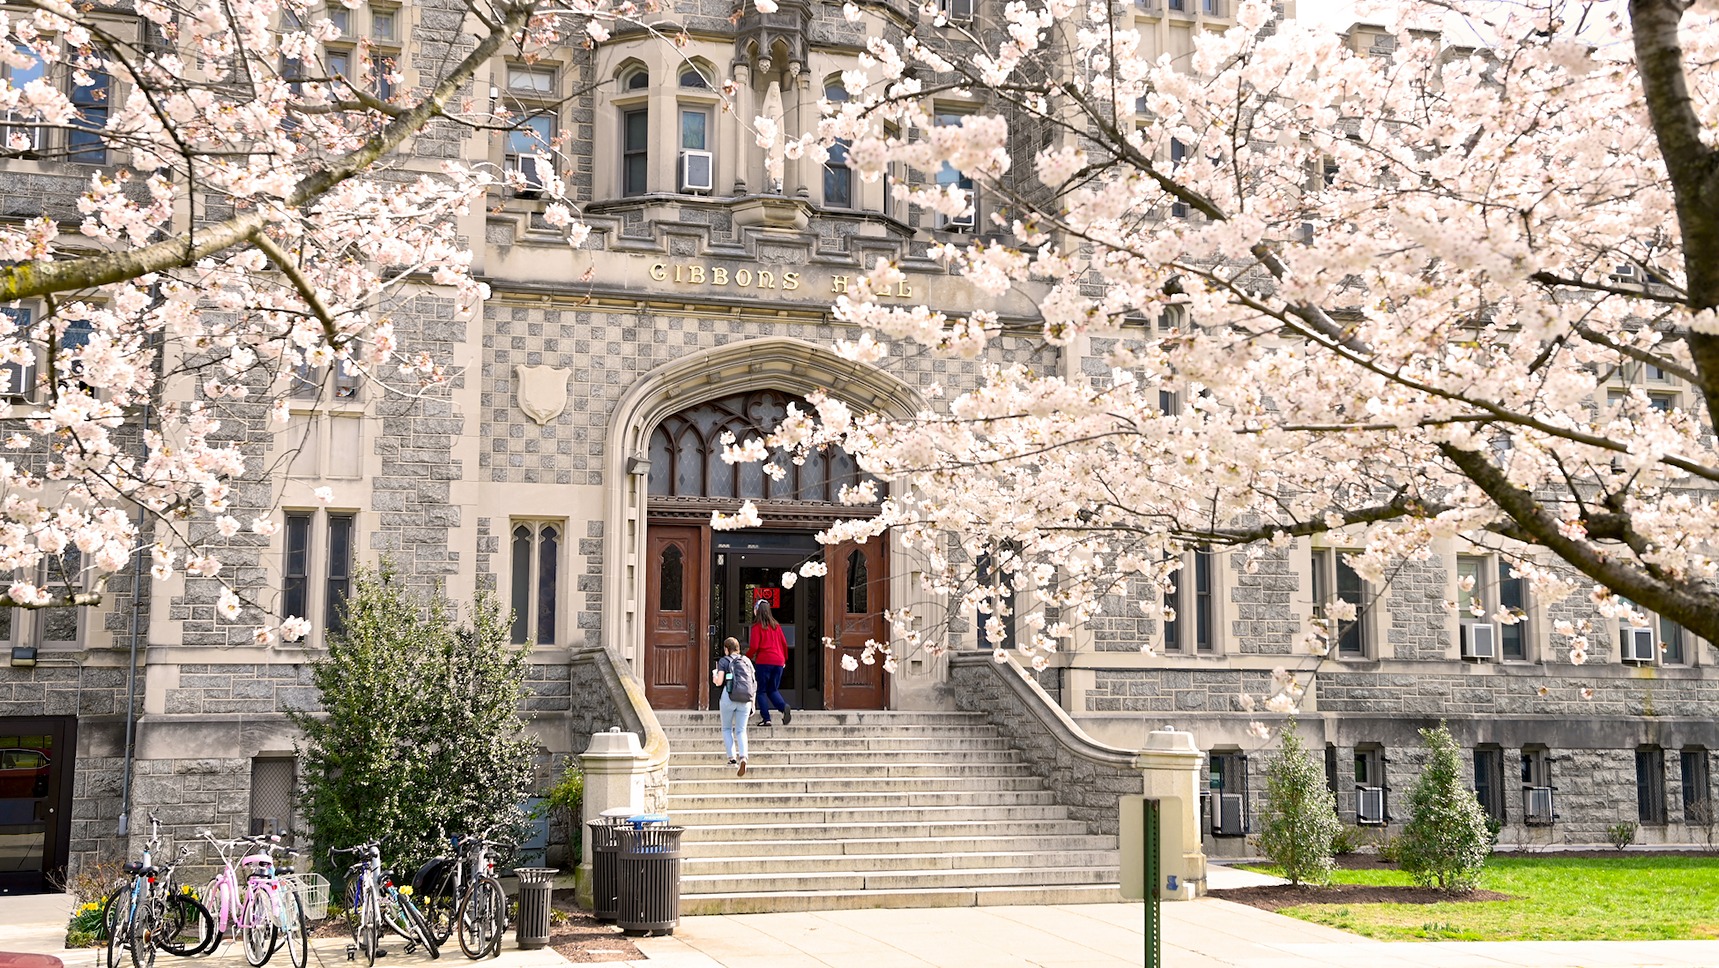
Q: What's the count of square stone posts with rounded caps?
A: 2